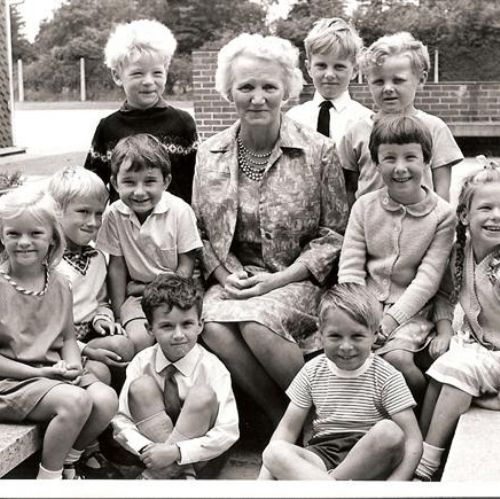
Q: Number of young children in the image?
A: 10